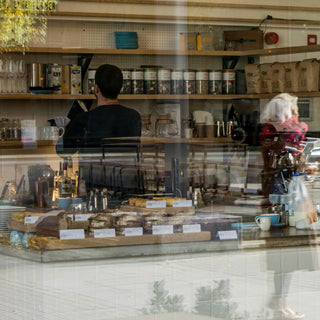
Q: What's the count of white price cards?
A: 11